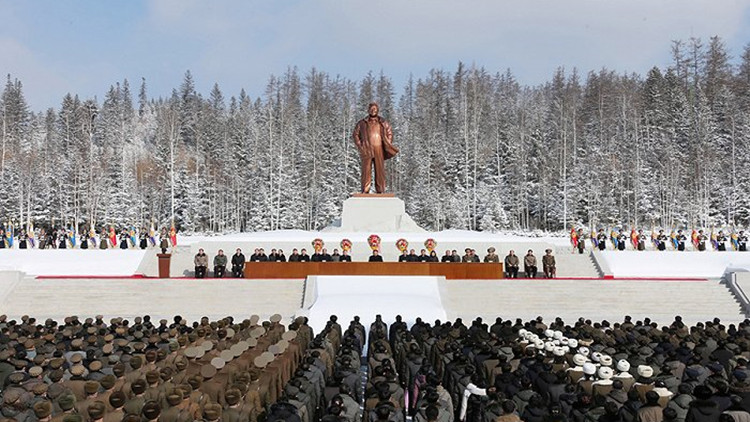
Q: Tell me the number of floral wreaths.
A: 5